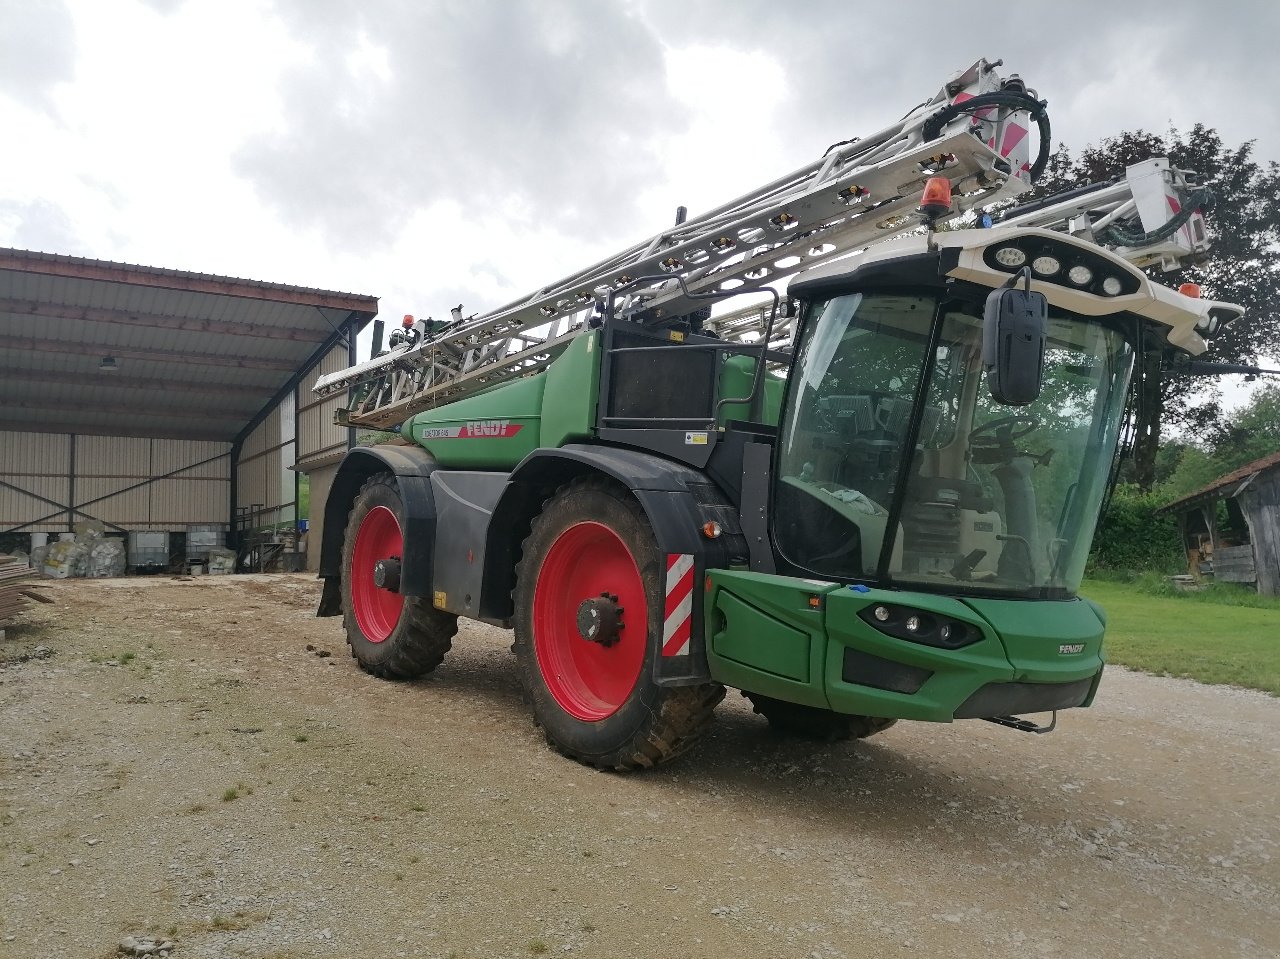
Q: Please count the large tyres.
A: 3